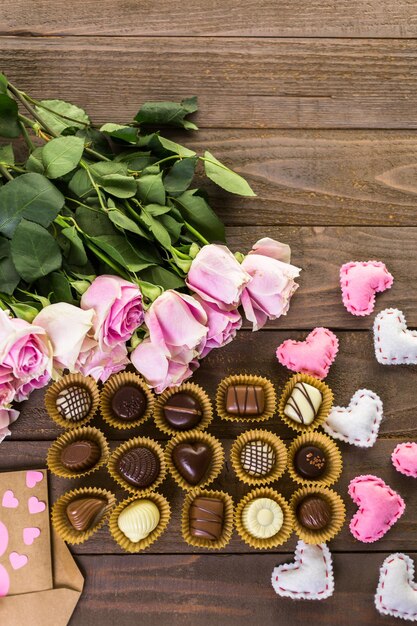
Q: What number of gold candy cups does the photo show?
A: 15